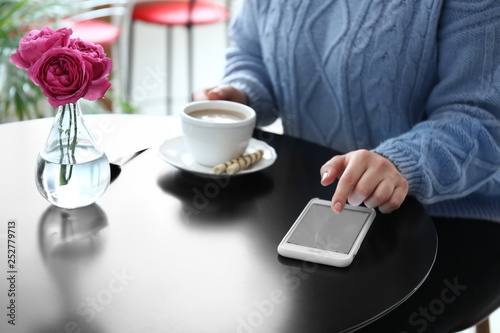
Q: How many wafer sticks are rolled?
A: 2